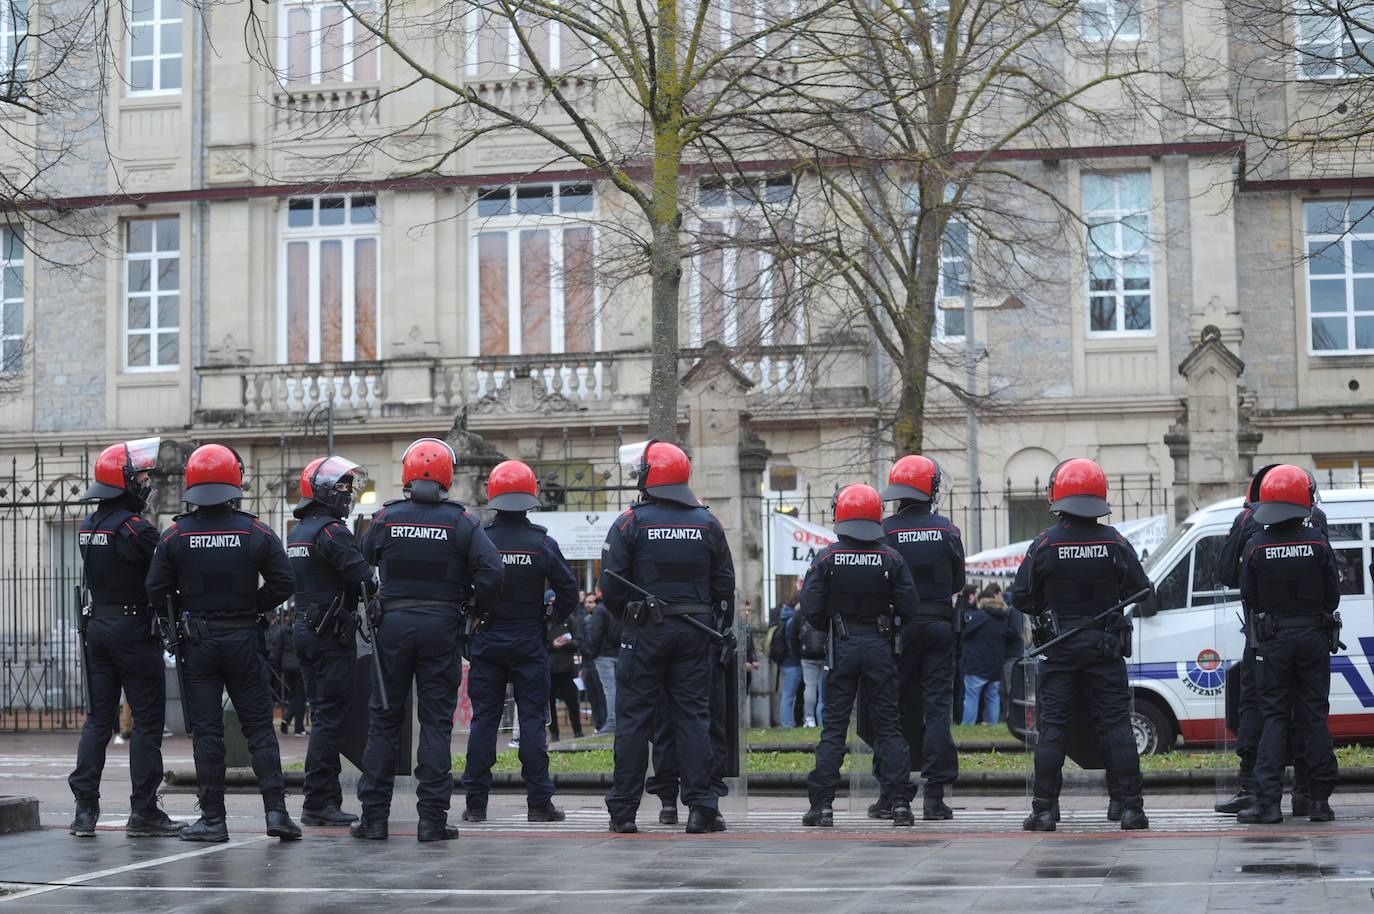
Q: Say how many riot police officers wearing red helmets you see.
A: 11